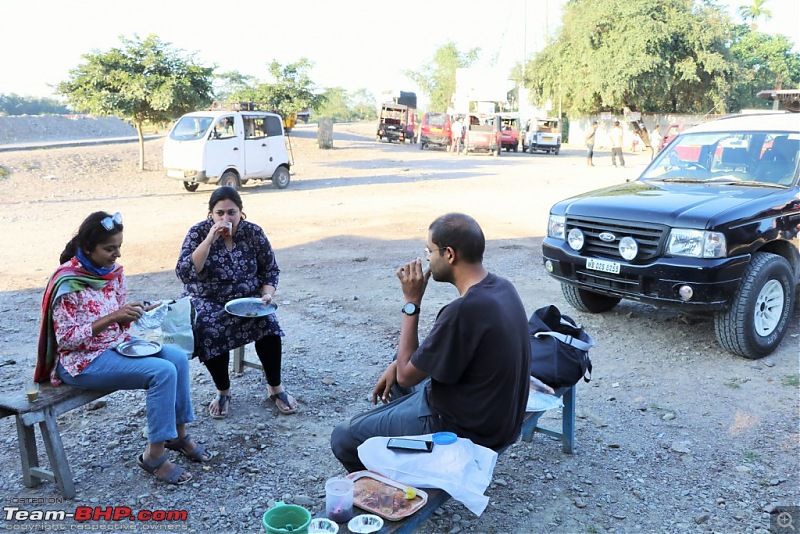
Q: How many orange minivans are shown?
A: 0